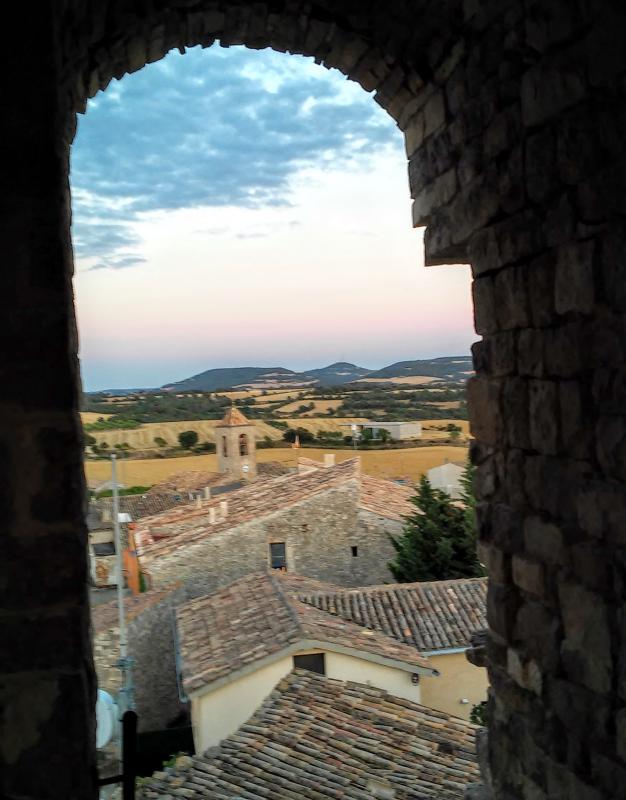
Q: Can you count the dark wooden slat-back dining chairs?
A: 0